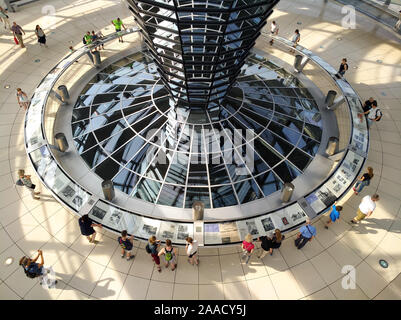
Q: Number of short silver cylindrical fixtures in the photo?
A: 9